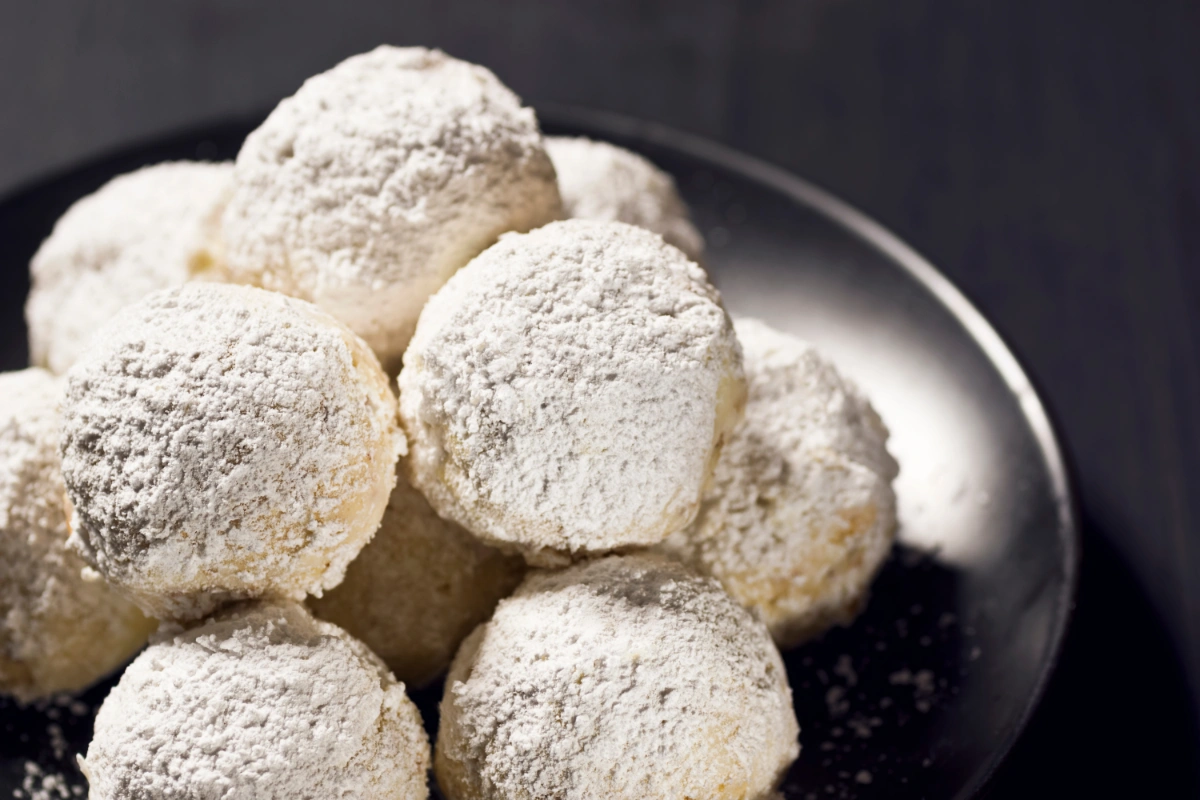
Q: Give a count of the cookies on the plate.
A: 10